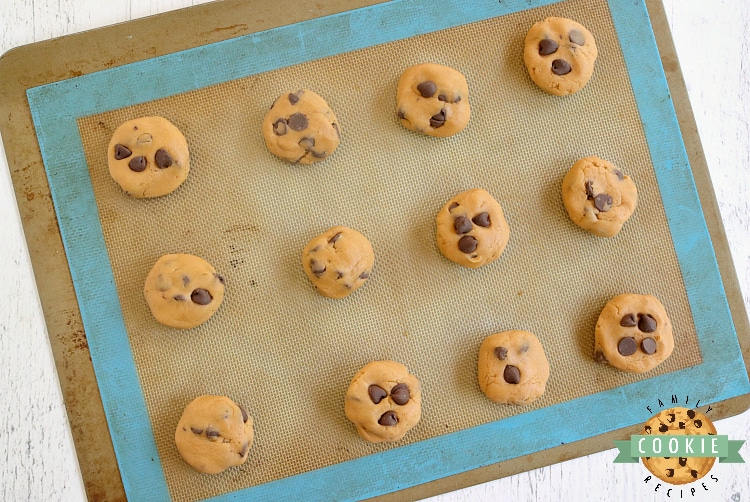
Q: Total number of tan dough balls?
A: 12